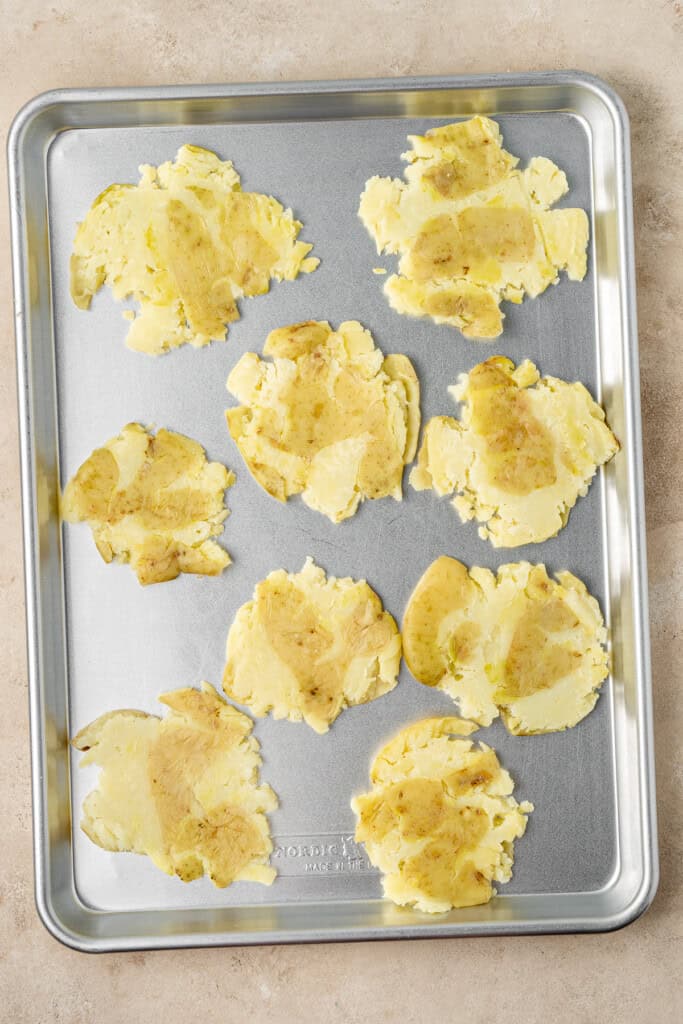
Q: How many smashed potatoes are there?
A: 9